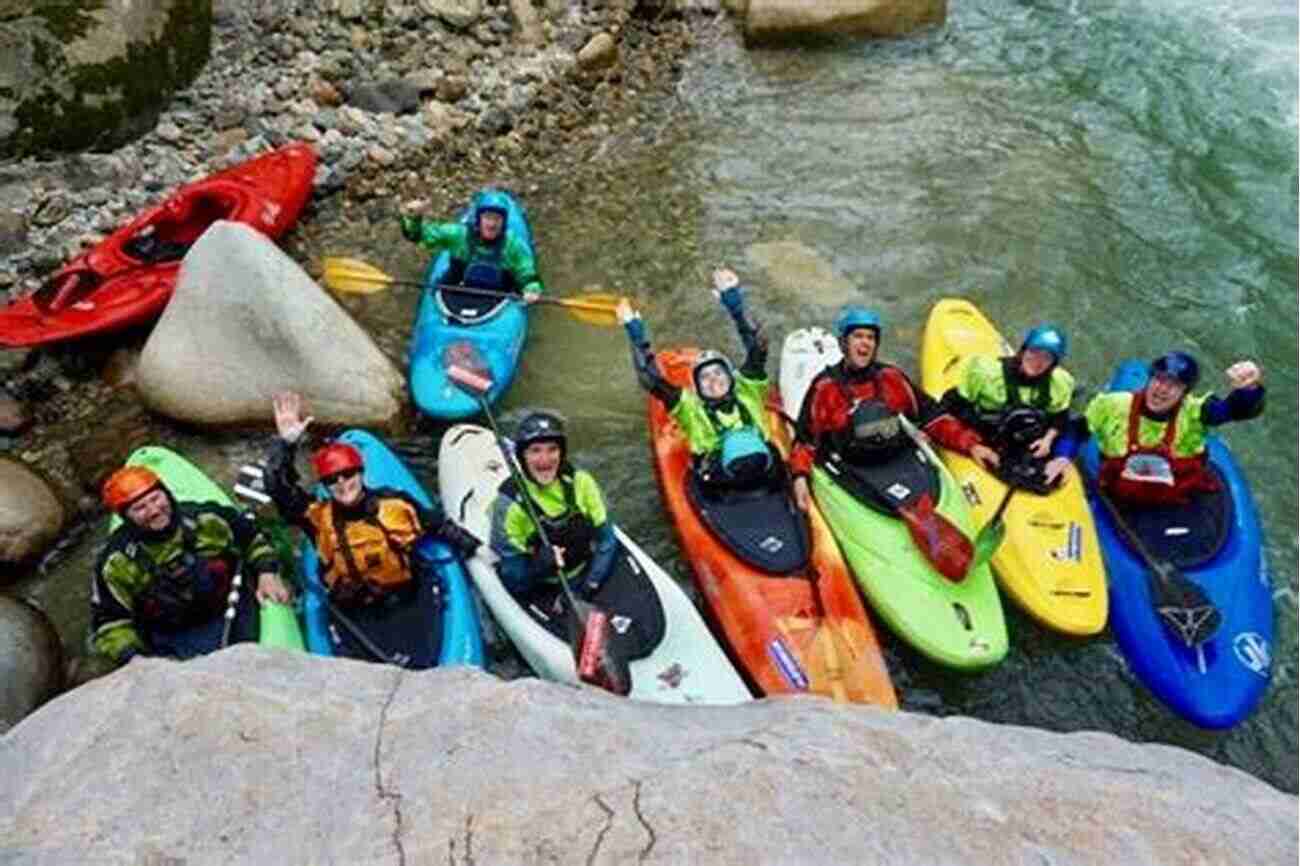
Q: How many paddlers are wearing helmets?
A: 8